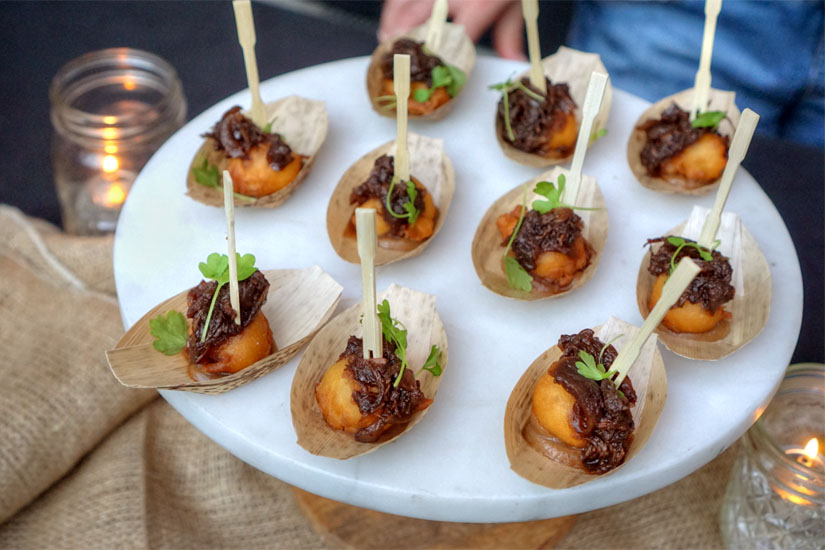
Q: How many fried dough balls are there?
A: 10